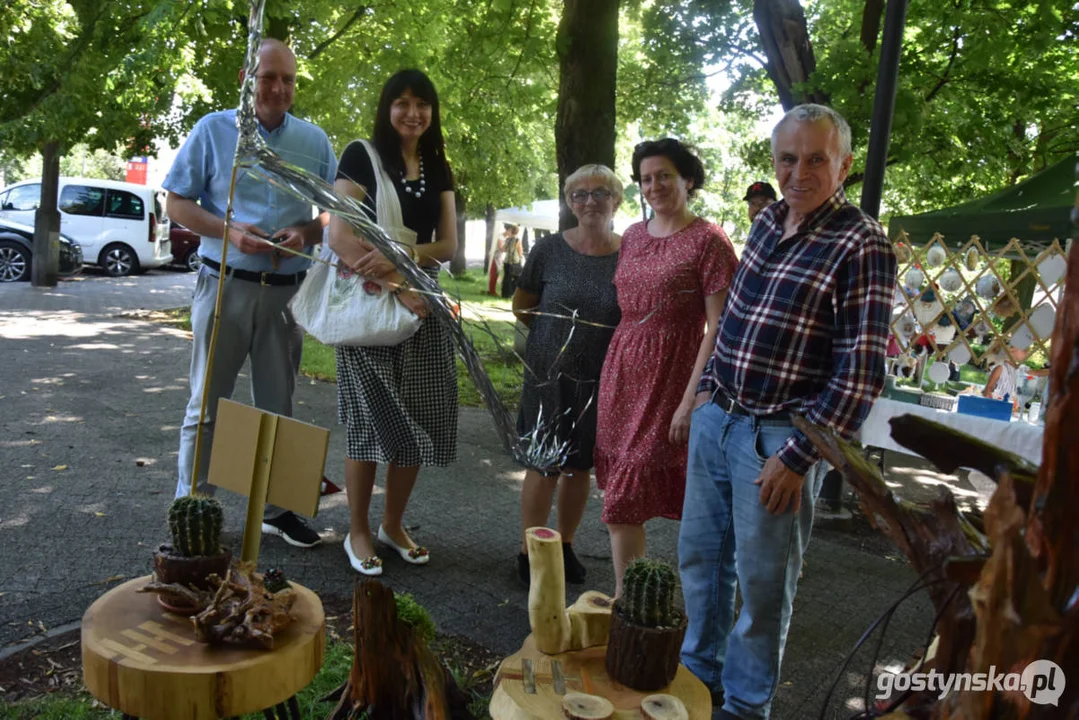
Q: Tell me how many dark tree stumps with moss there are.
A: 1